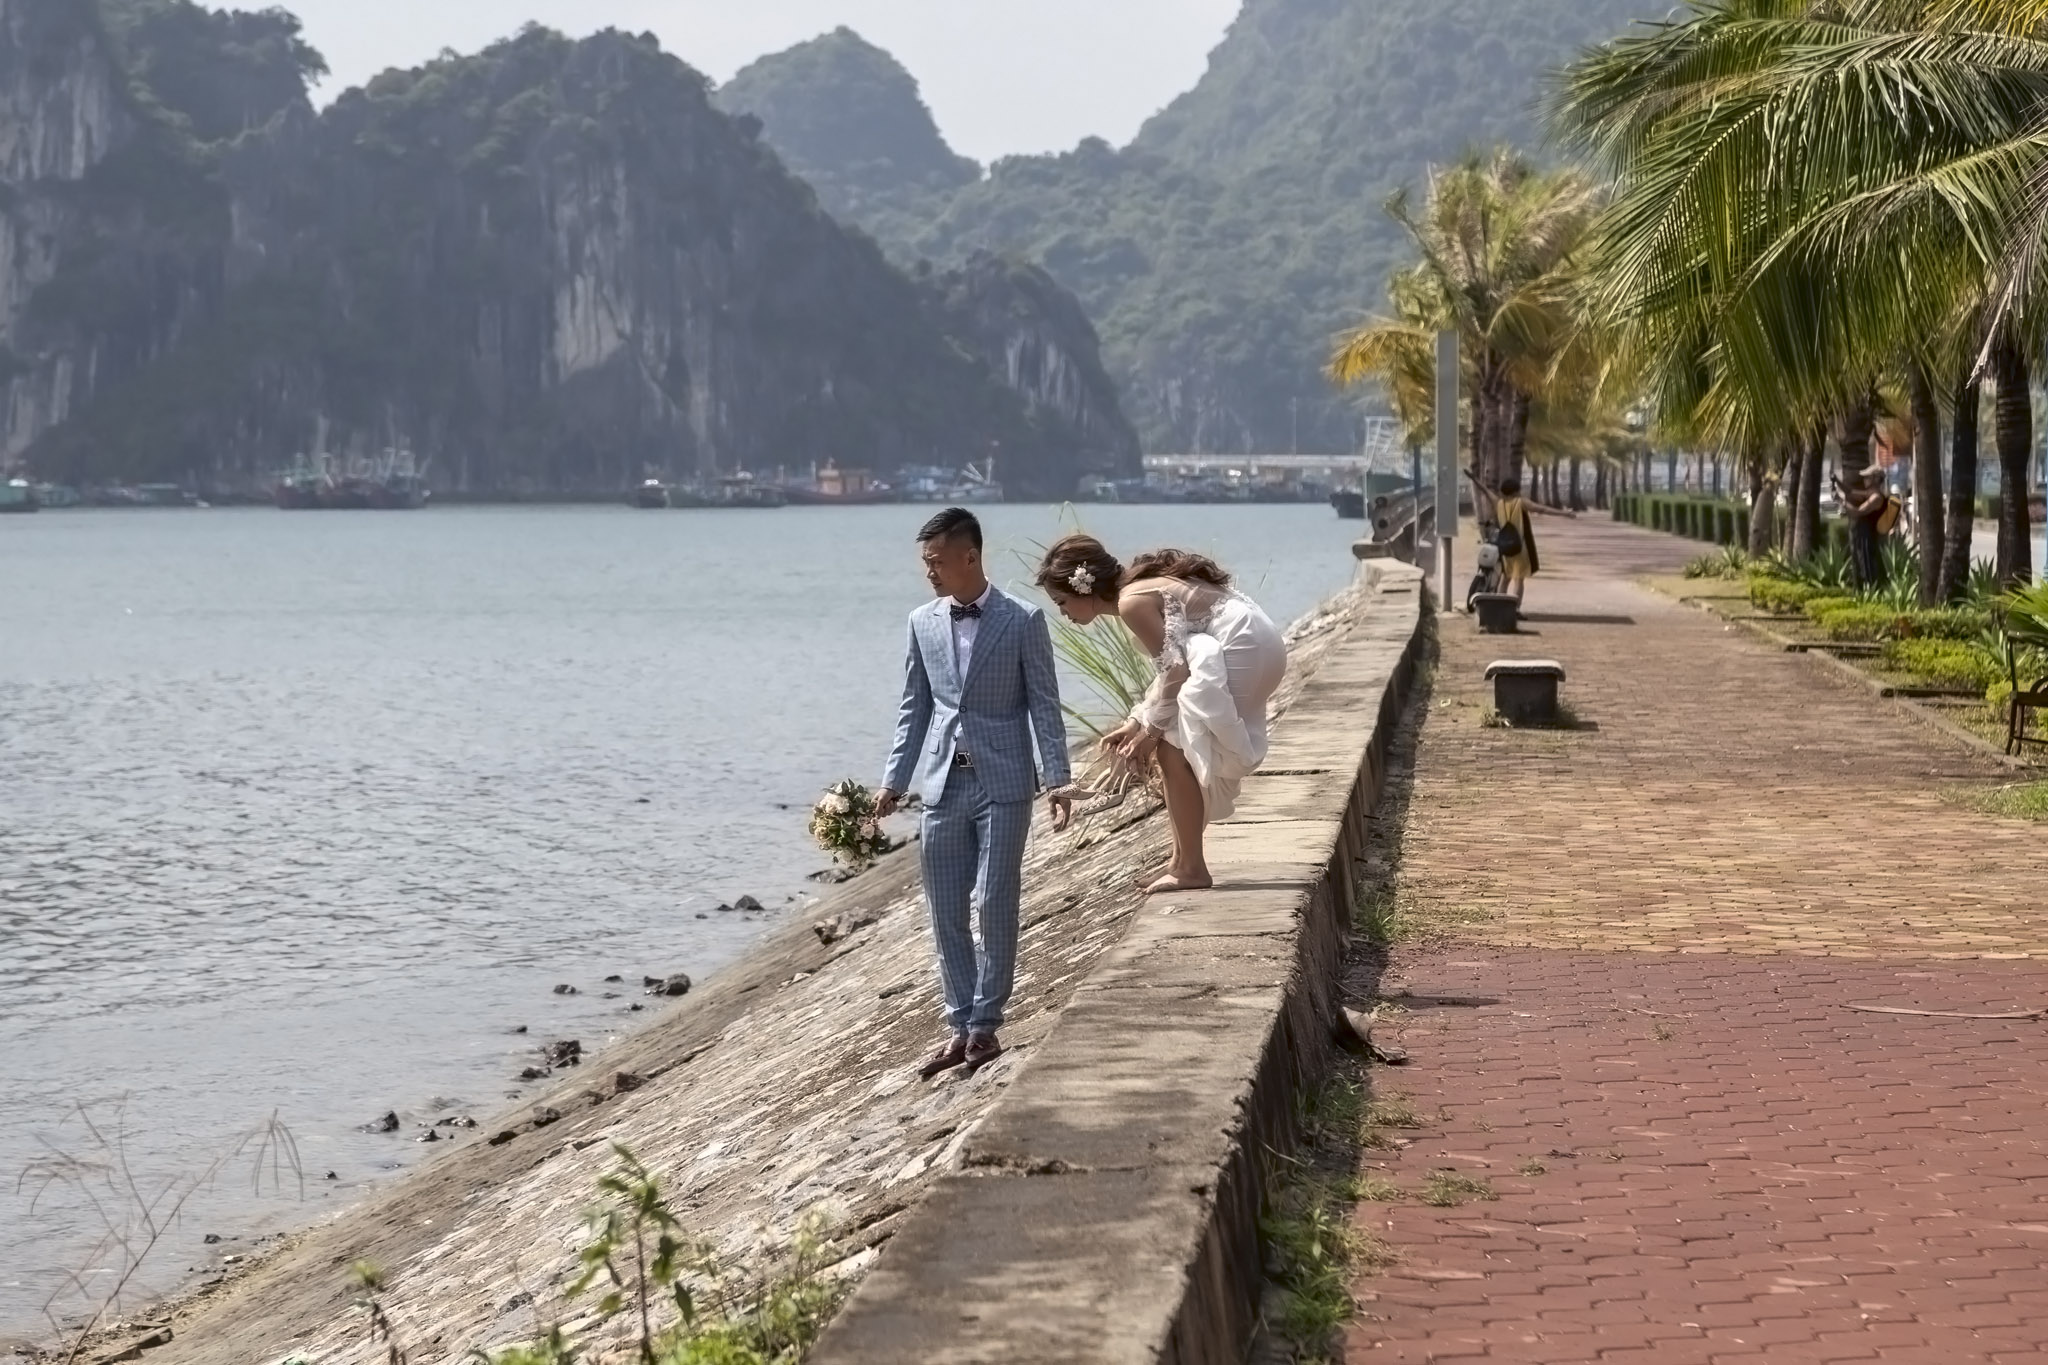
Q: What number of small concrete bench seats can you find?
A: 2